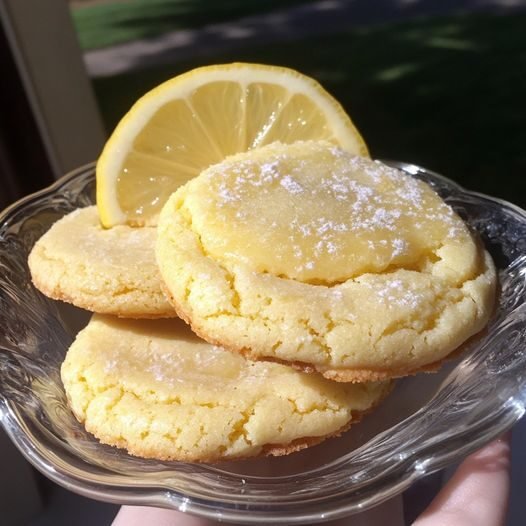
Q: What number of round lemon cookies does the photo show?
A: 3